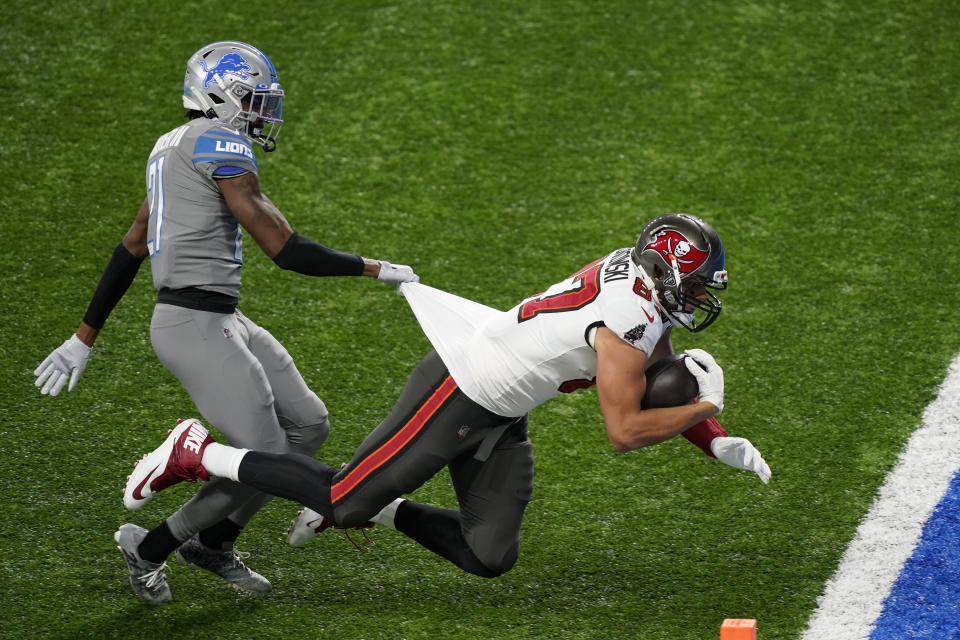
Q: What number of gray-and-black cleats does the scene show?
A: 2